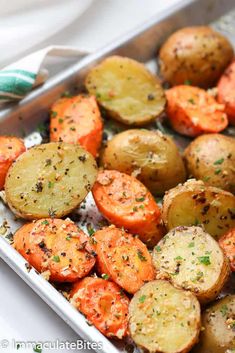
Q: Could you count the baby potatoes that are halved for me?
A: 5